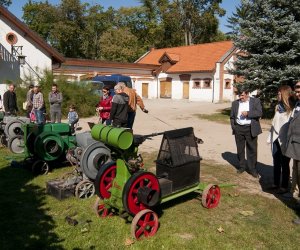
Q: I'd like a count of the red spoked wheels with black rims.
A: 2